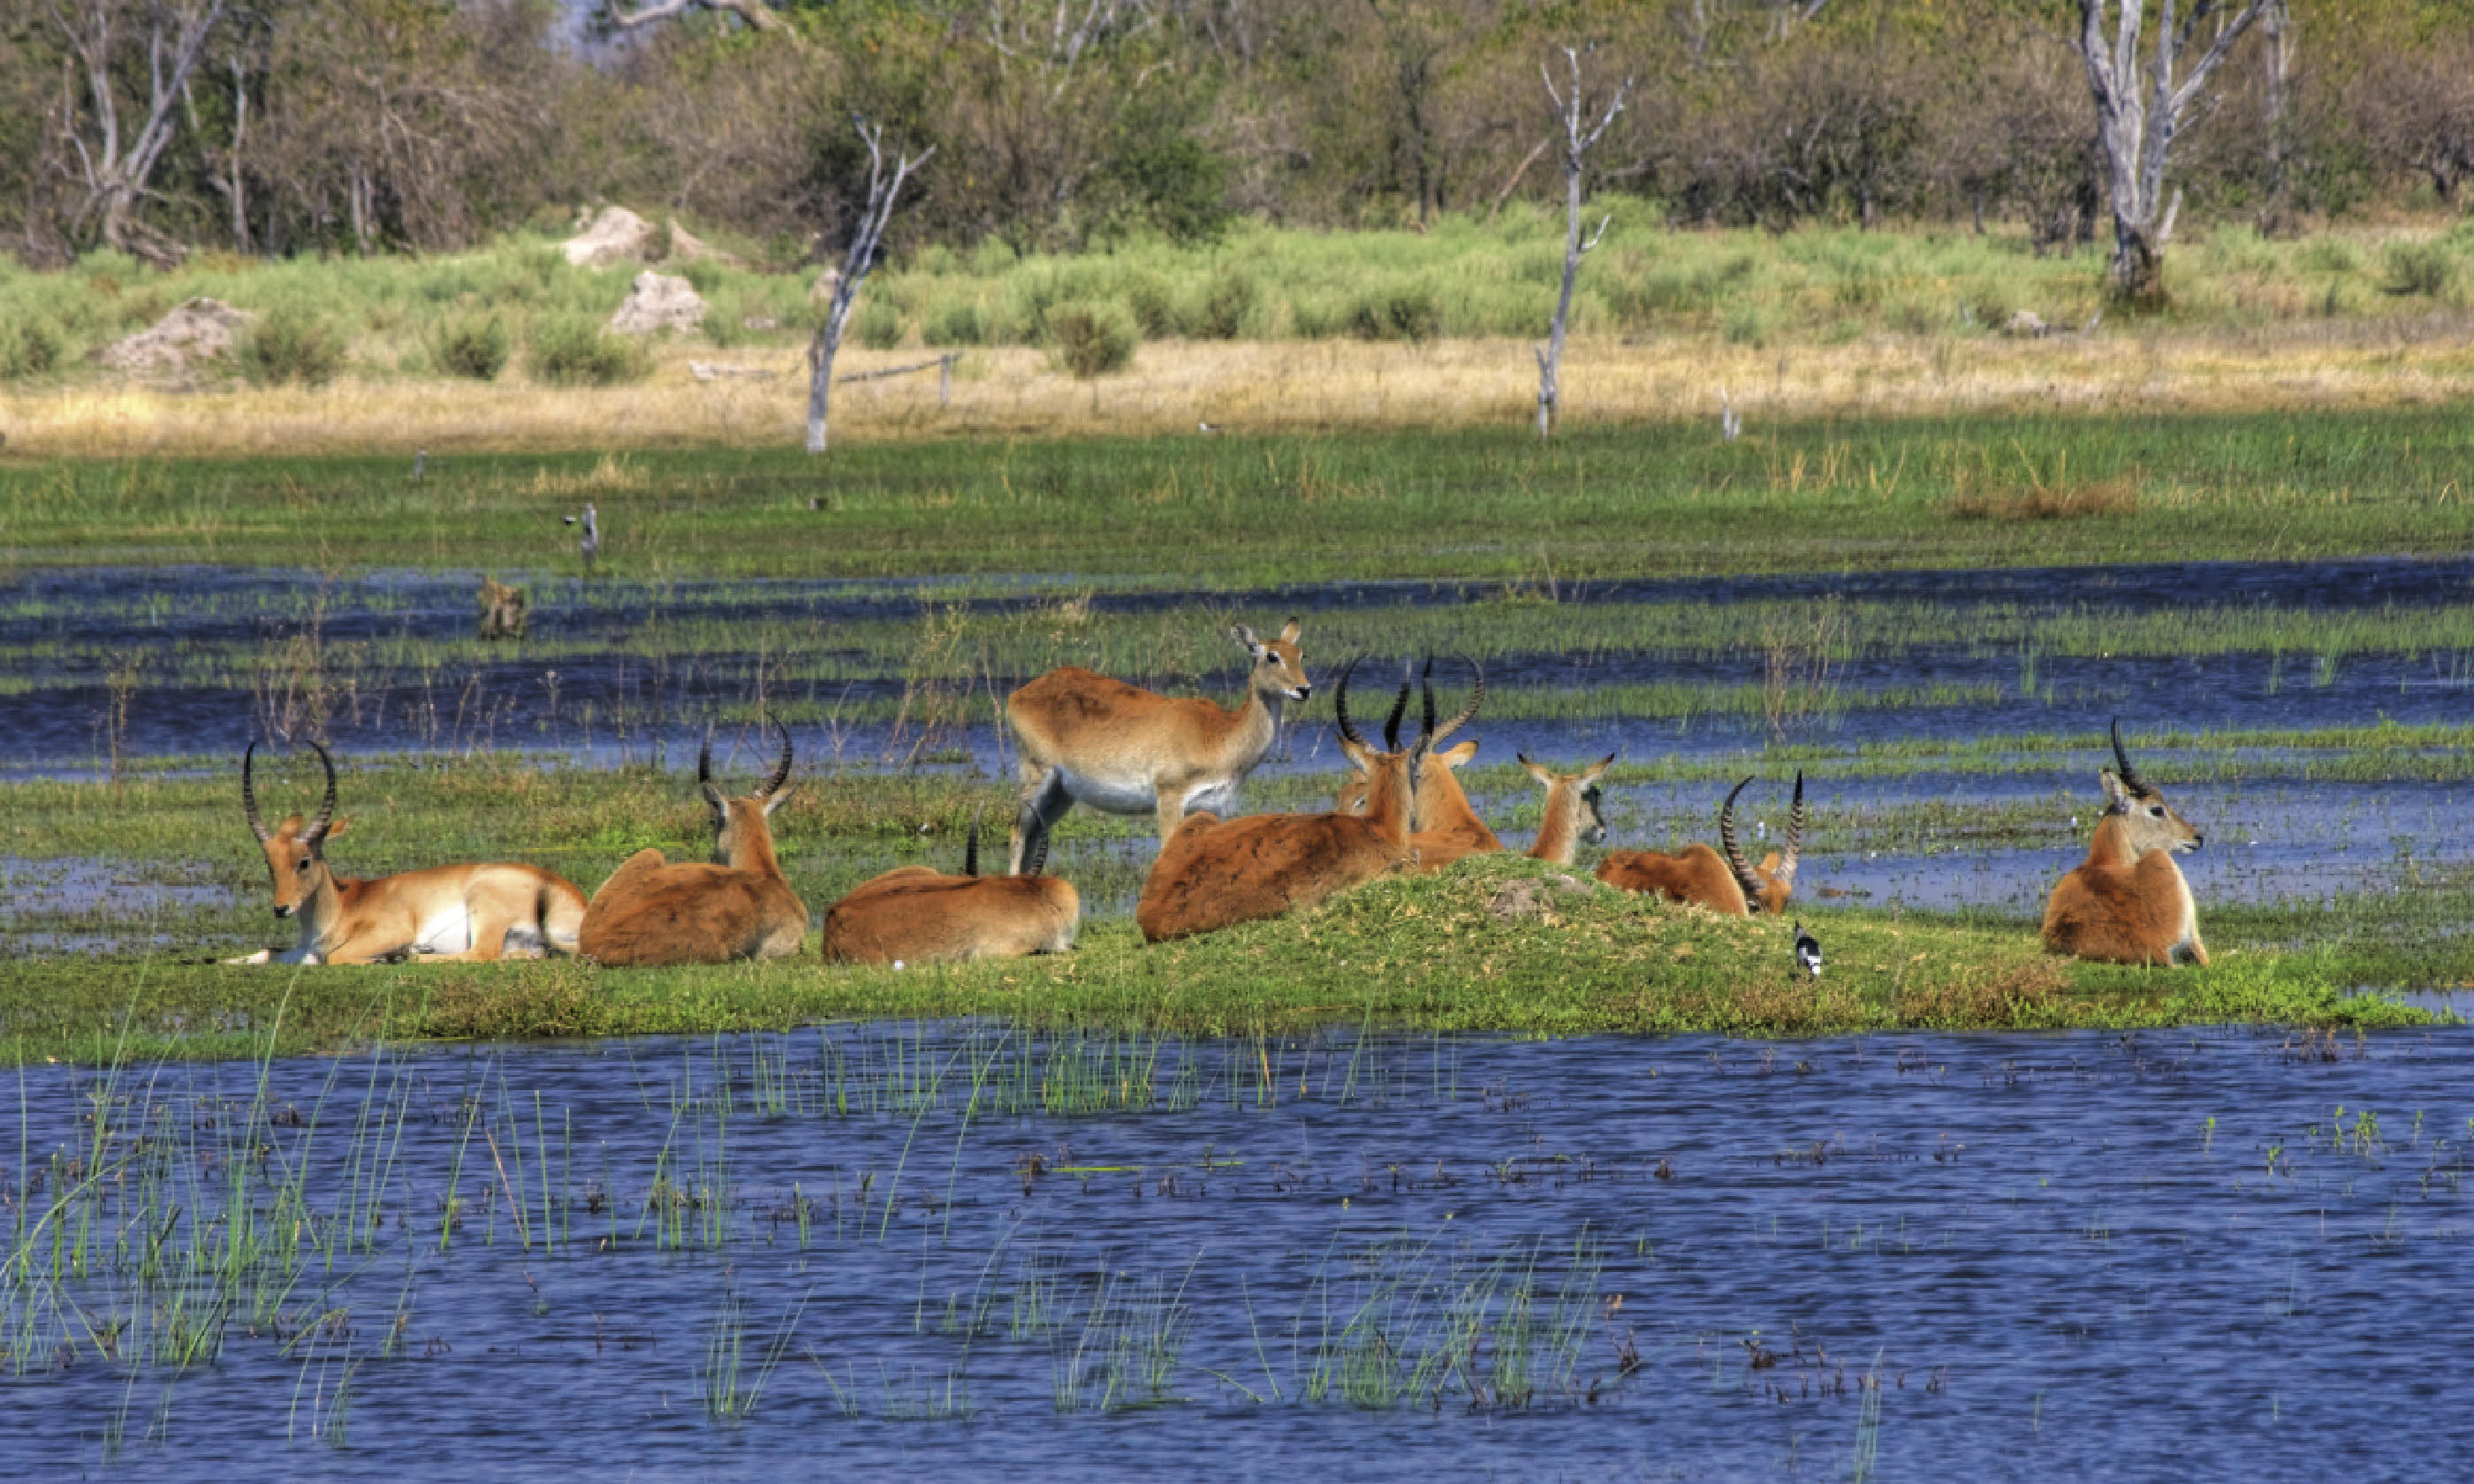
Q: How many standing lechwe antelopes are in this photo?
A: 1